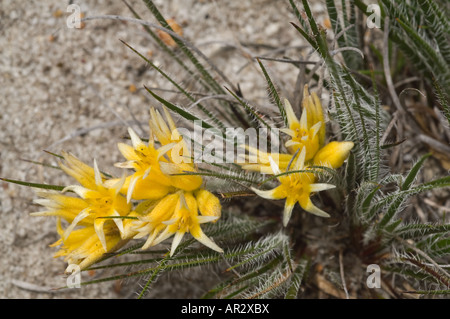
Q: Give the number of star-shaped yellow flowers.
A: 5